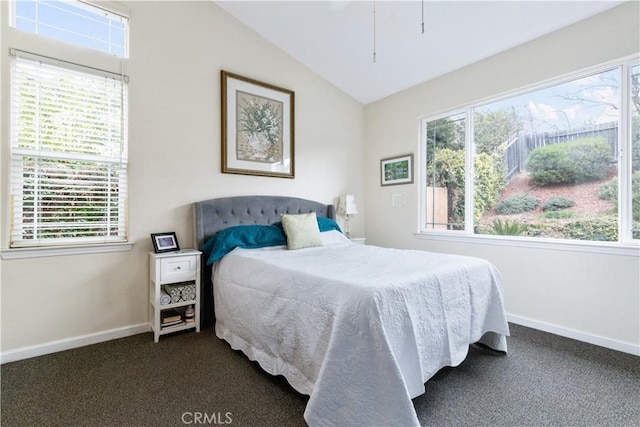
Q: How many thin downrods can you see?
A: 2